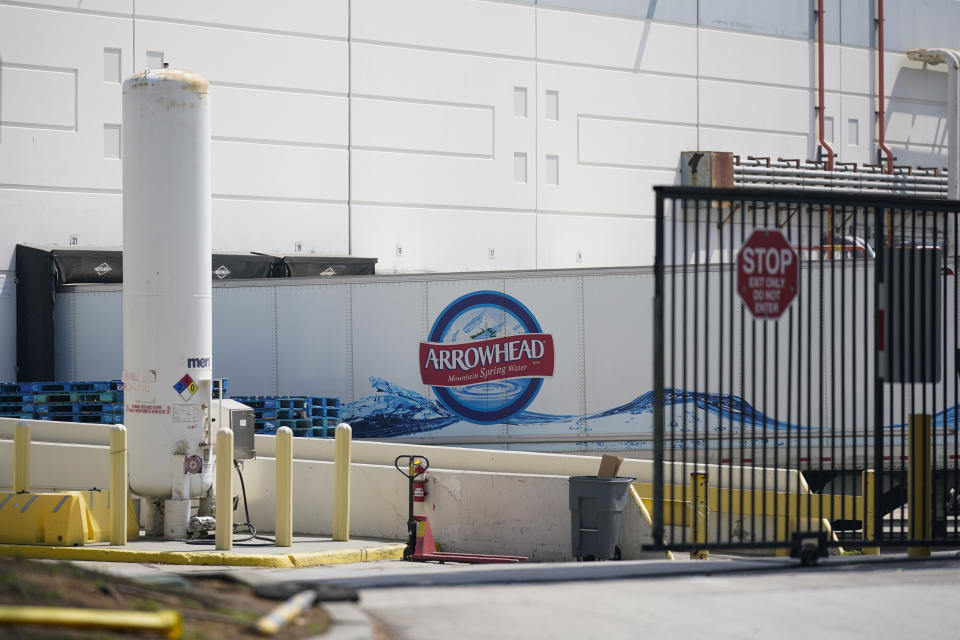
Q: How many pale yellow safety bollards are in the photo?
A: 5